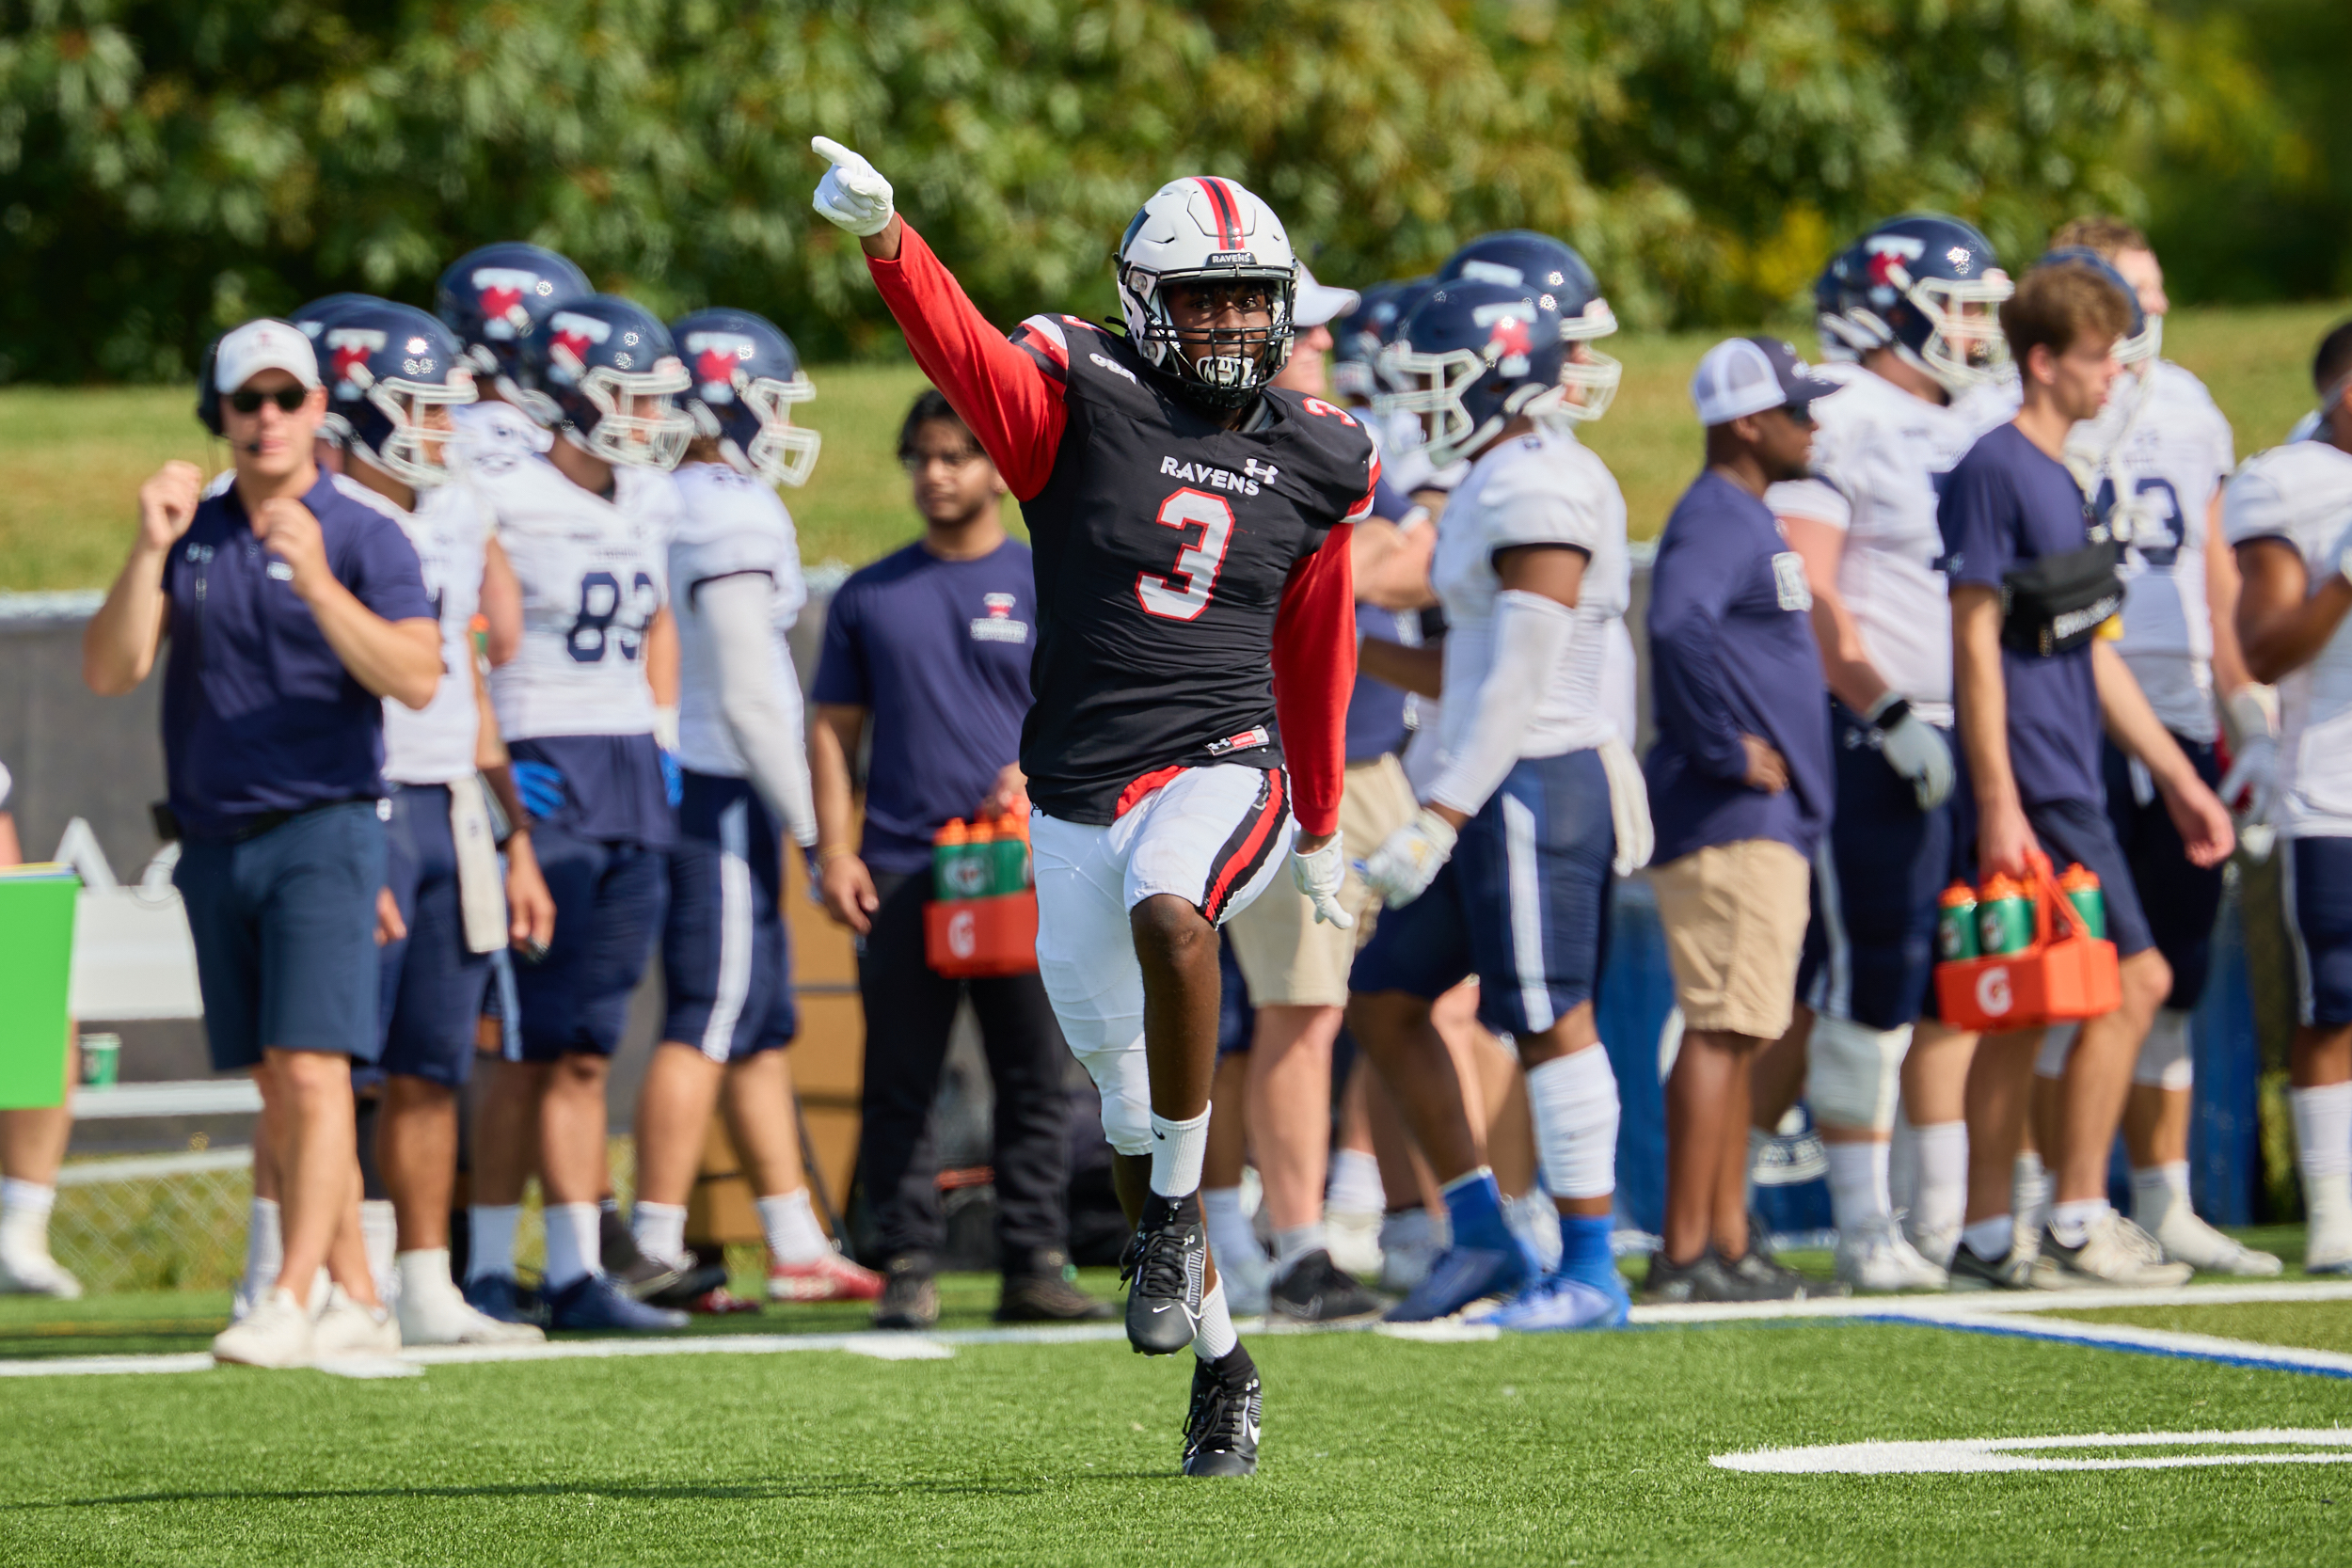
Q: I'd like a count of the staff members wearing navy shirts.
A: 5